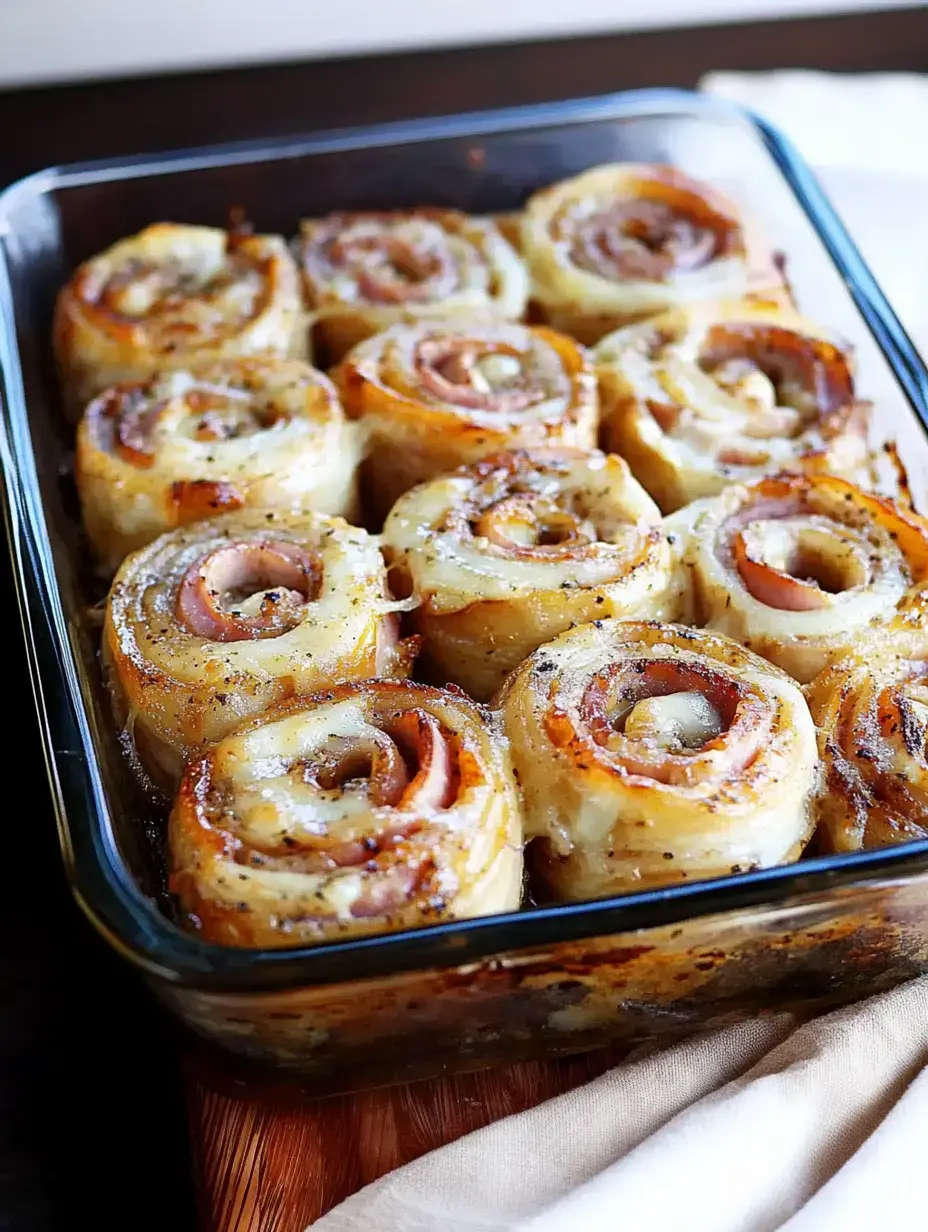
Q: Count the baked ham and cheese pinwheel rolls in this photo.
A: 12